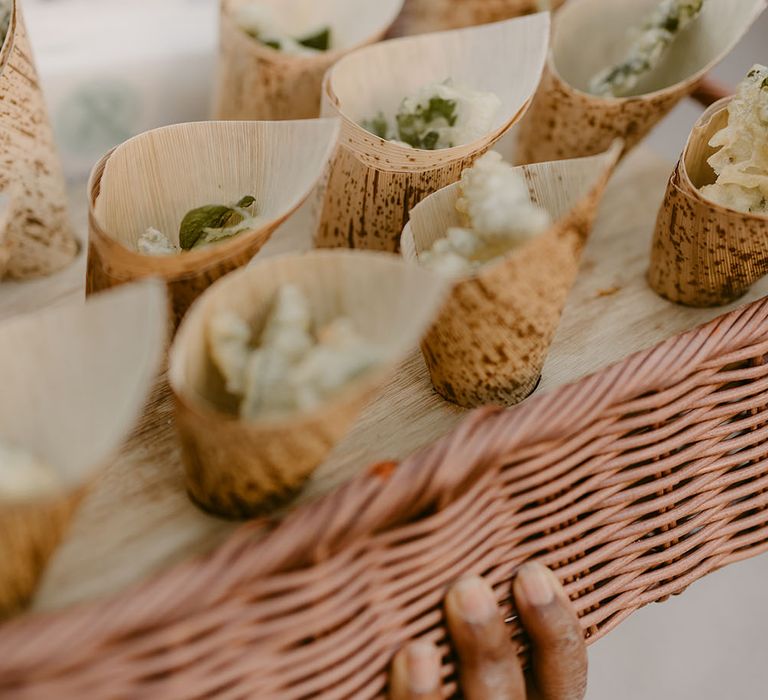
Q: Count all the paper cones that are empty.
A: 0